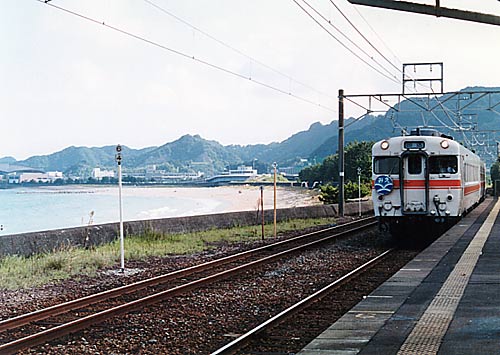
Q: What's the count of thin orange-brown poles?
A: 2